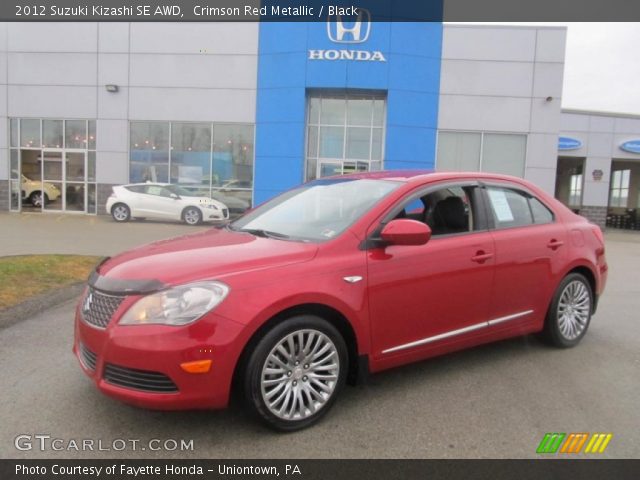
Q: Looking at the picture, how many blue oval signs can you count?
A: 2